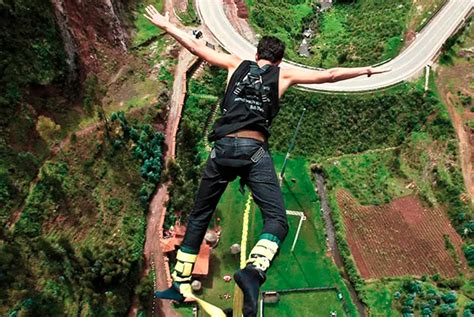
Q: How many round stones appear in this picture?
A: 3